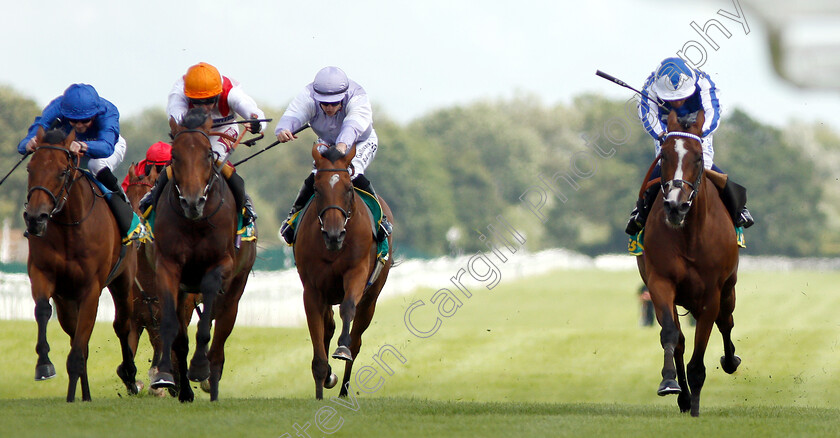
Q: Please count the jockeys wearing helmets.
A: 5